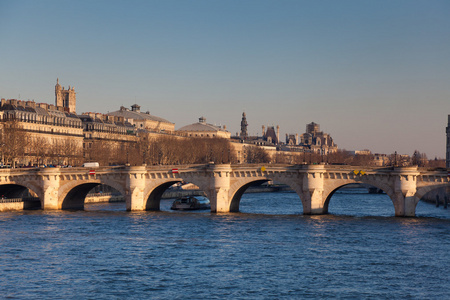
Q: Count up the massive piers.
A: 5